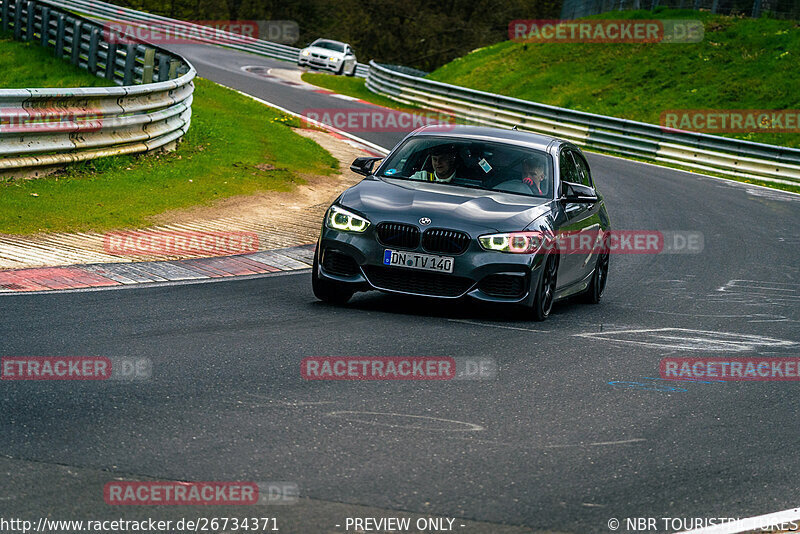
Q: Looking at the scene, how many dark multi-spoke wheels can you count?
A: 2